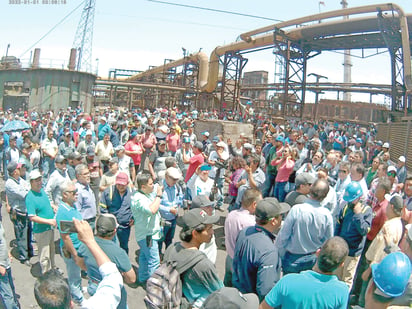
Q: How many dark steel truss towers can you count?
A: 3